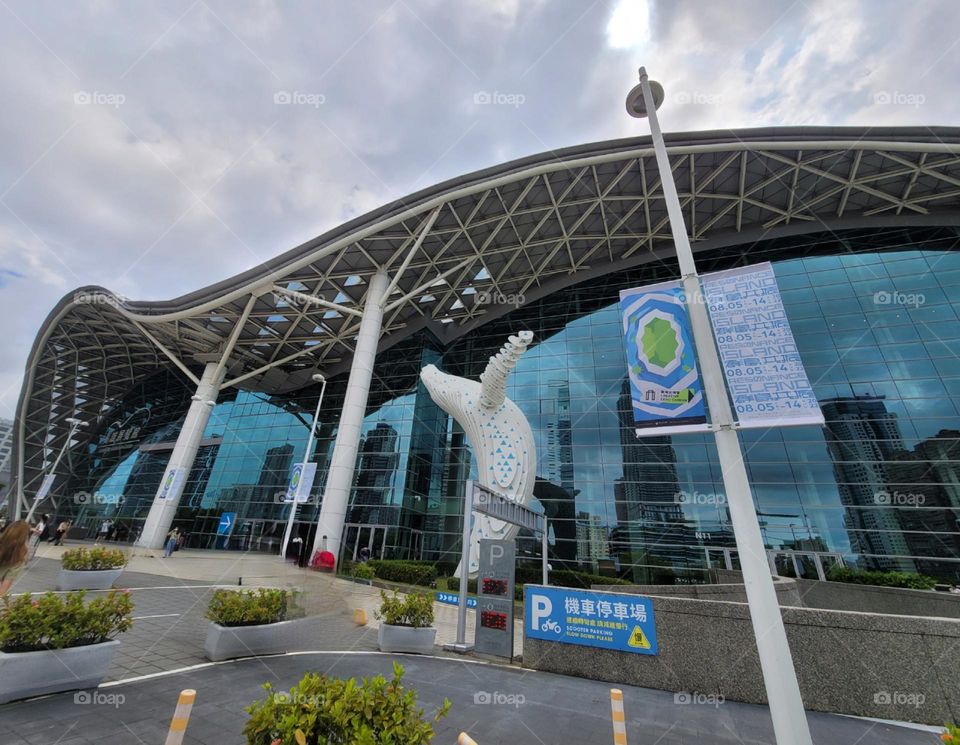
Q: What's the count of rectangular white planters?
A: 4